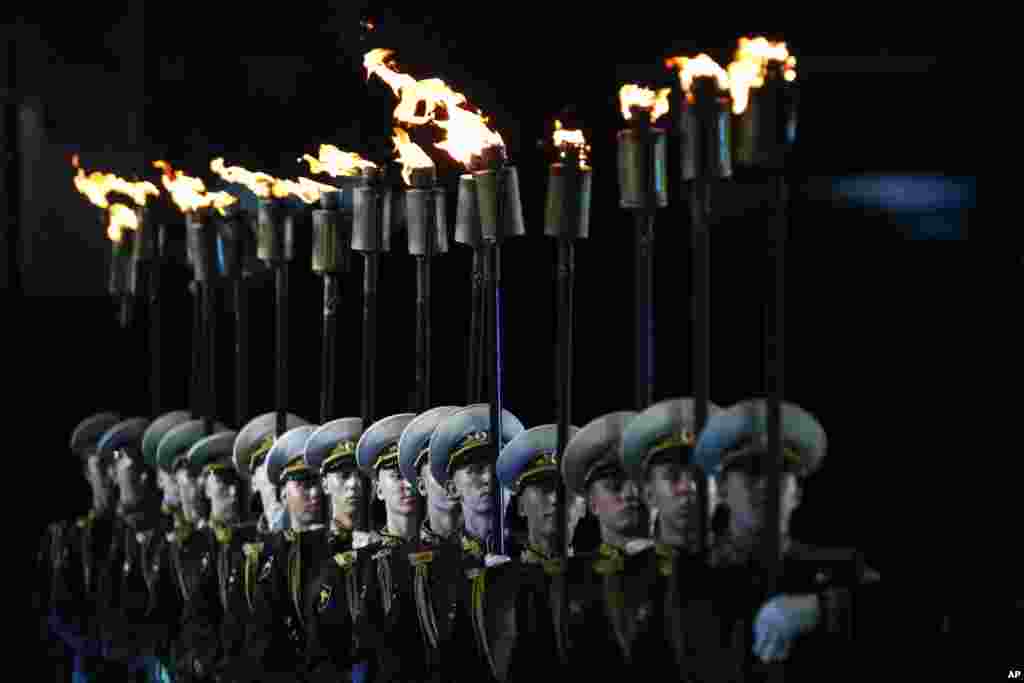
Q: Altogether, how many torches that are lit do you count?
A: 14